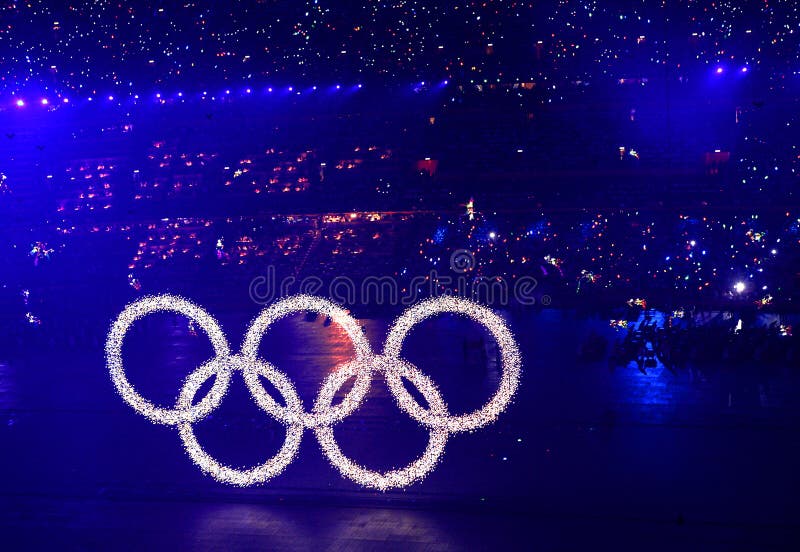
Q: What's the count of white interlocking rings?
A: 5